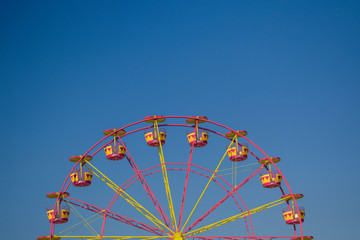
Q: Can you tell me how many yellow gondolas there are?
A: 8